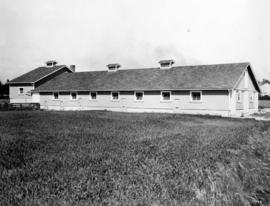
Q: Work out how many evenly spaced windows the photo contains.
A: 7